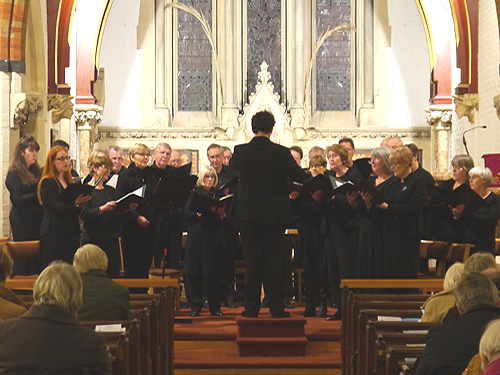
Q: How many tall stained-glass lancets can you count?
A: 3